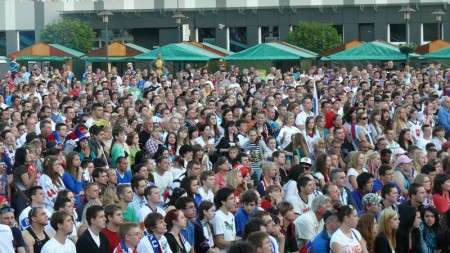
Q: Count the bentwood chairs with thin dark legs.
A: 0